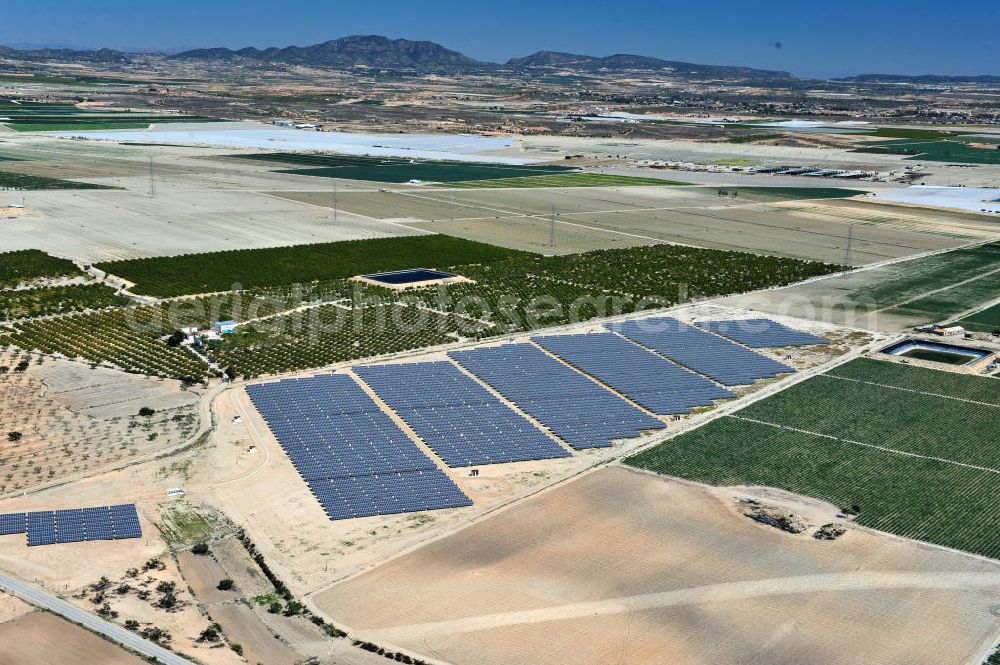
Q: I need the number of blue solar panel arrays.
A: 7